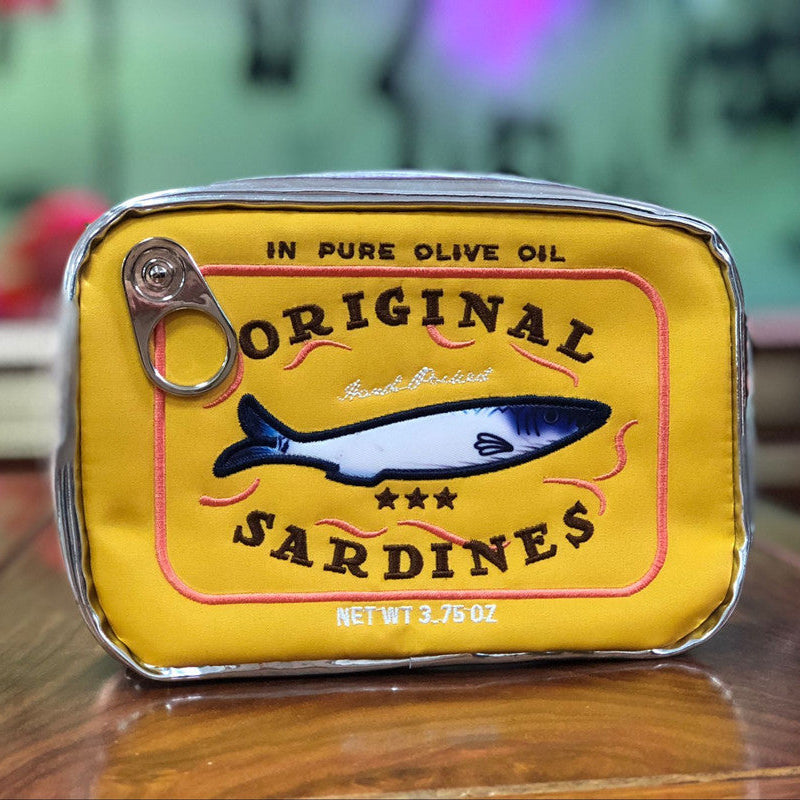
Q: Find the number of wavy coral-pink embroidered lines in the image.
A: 9